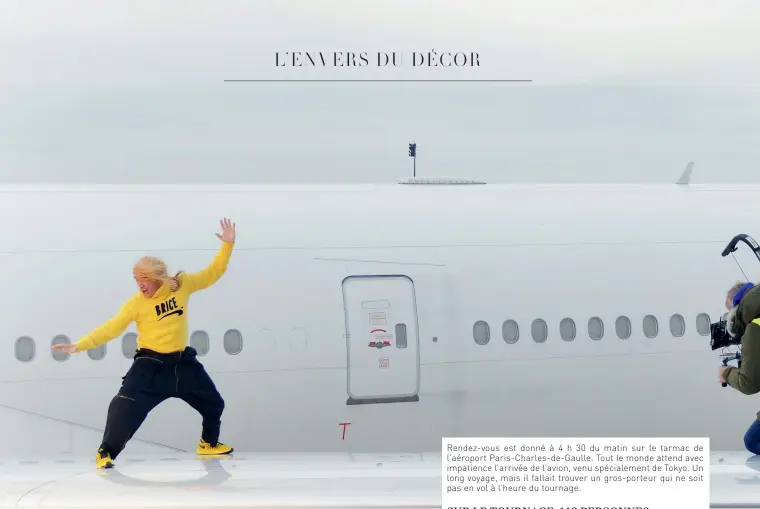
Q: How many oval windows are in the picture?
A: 15